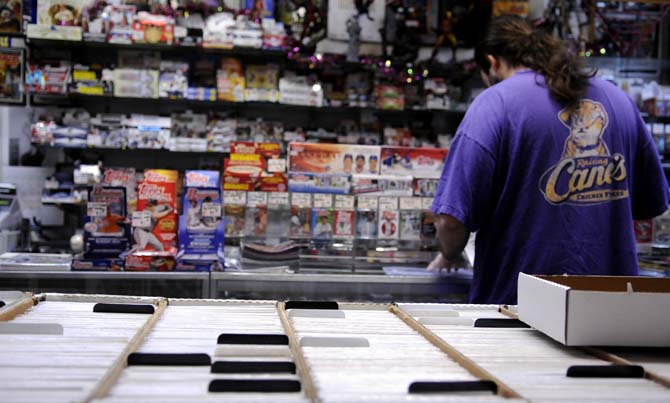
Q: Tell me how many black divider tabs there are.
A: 9